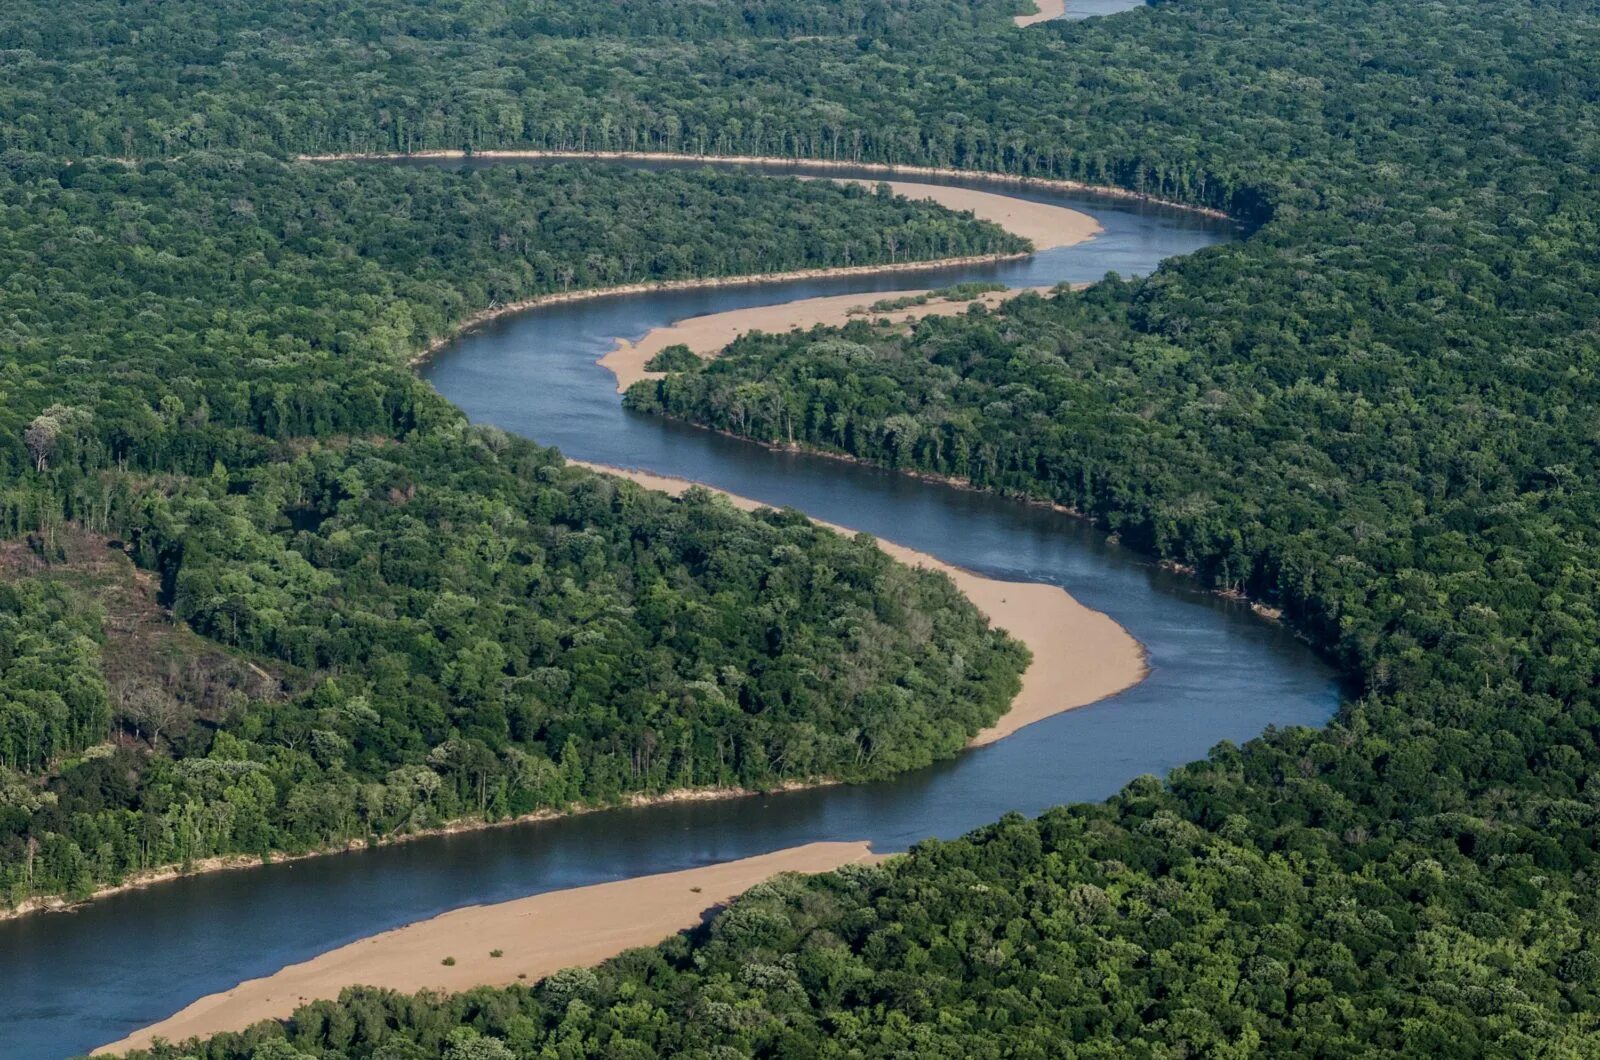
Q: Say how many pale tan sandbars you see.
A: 5